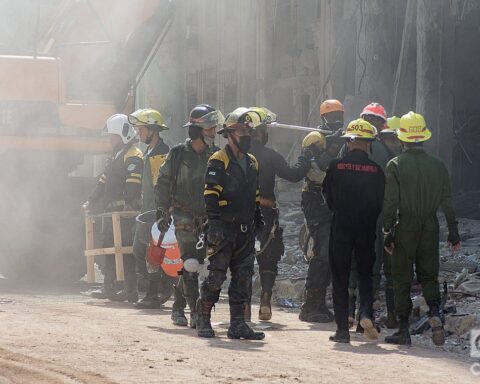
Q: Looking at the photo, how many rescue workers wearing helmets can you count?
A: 10